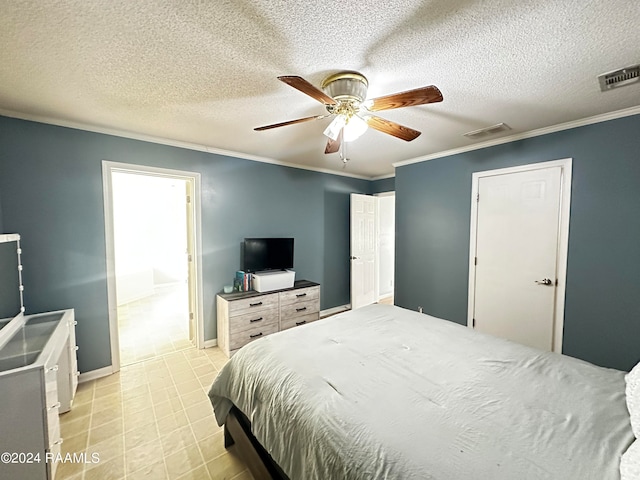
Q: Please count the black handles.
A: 6